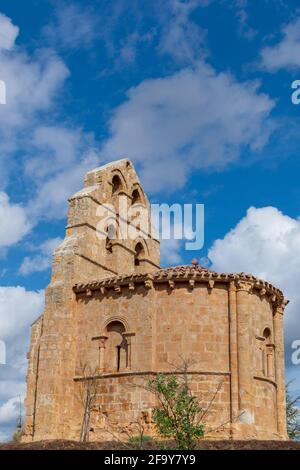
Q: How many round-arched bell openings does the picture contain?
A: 4